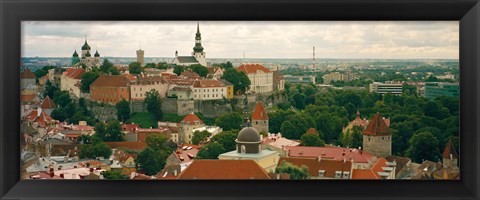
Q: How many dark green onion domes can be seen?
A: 4